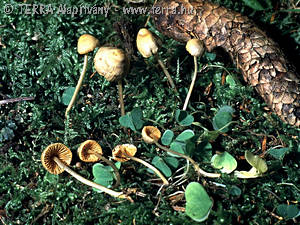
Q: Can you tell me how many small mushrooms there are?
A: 8